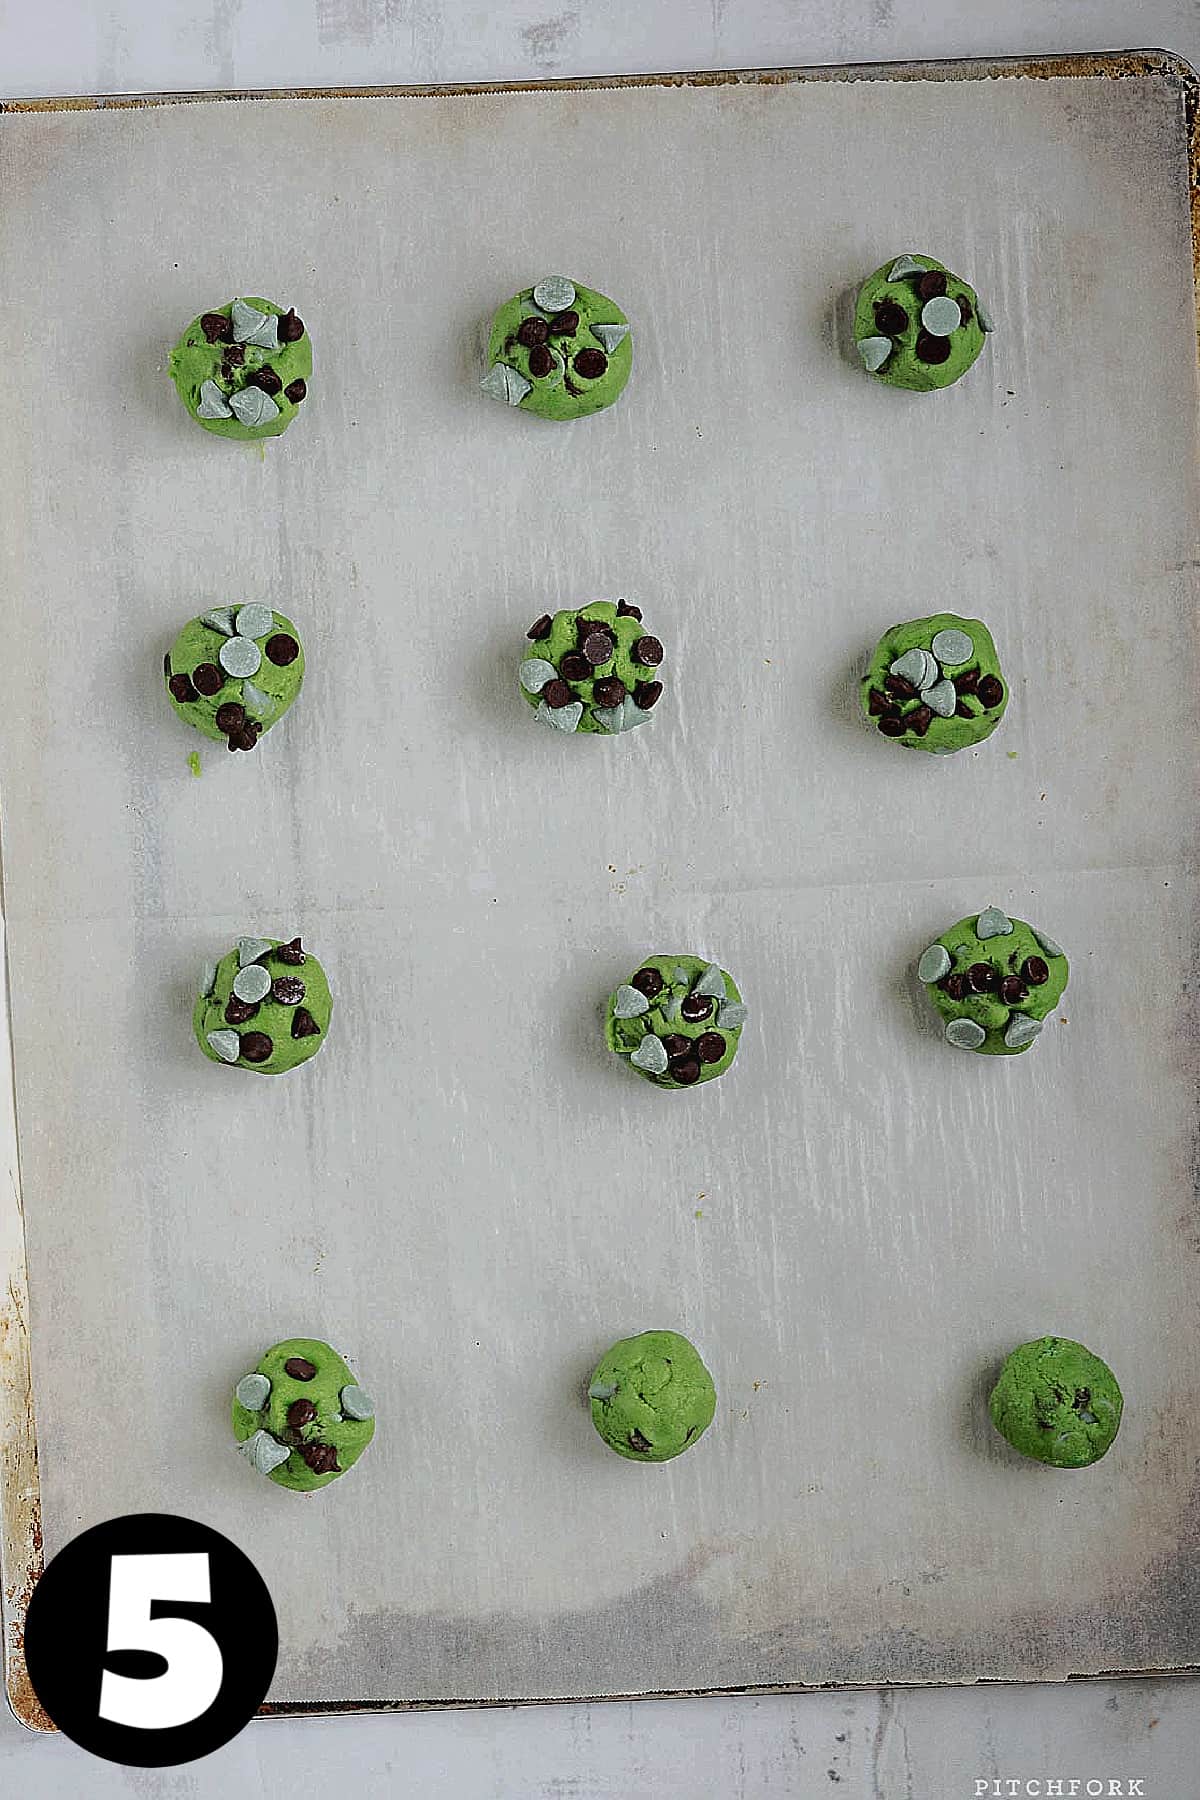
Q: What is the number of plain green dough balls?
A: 2